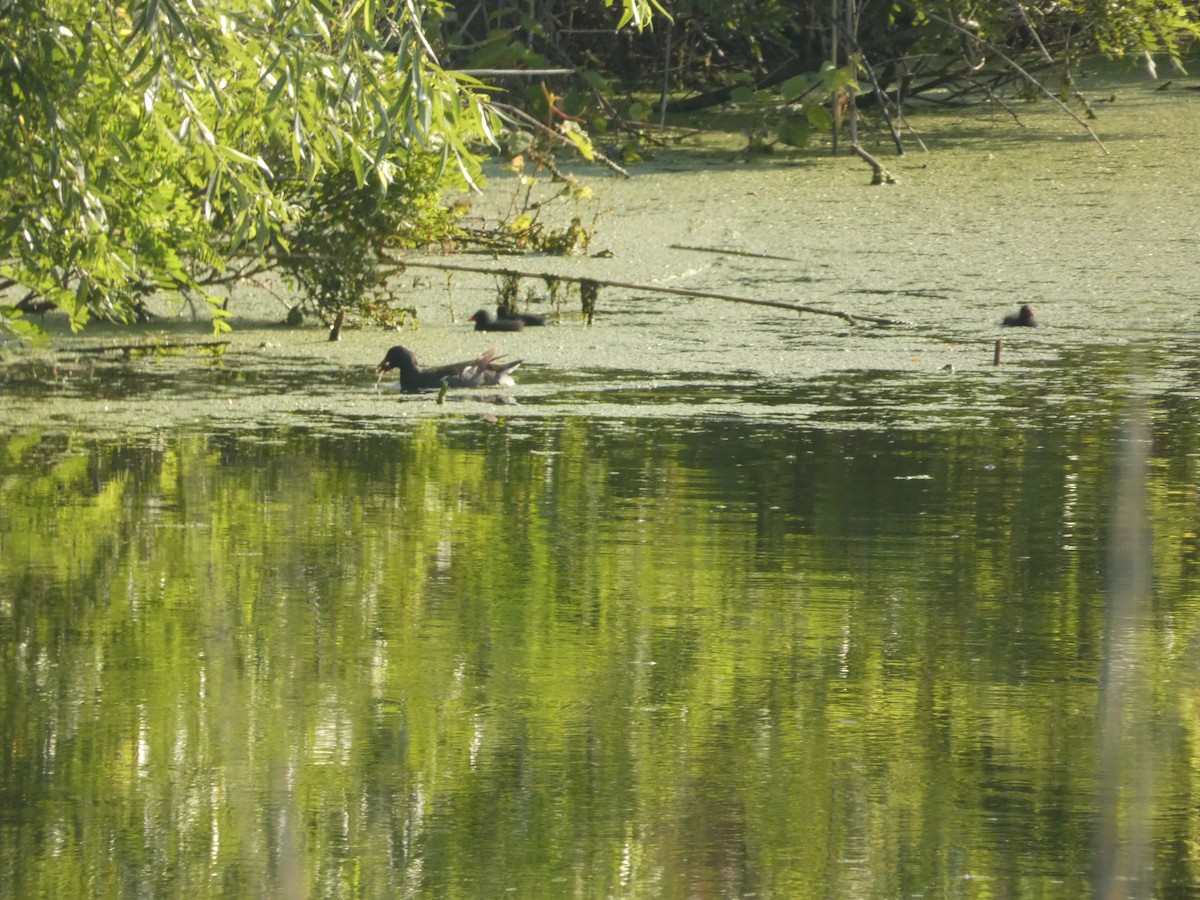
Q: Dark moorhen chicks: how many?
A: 3